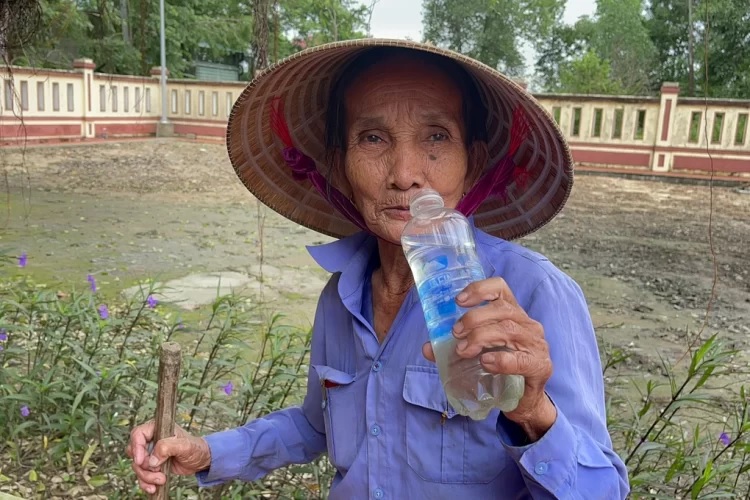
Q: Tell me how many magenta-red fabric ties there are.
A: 2